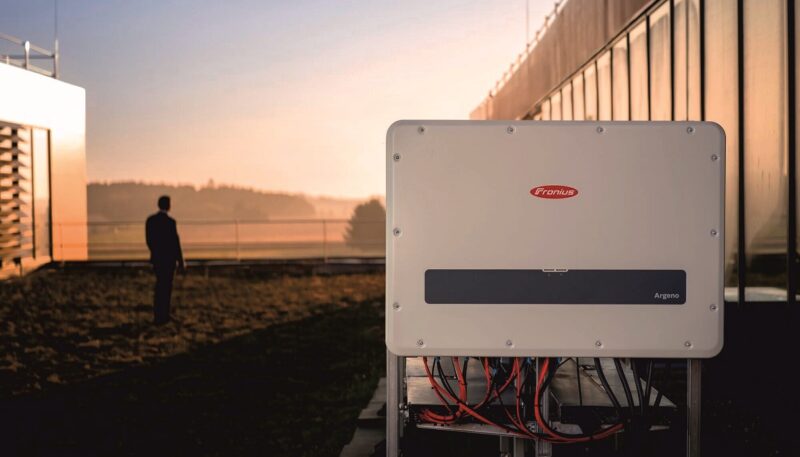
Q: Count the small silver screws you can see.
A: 14